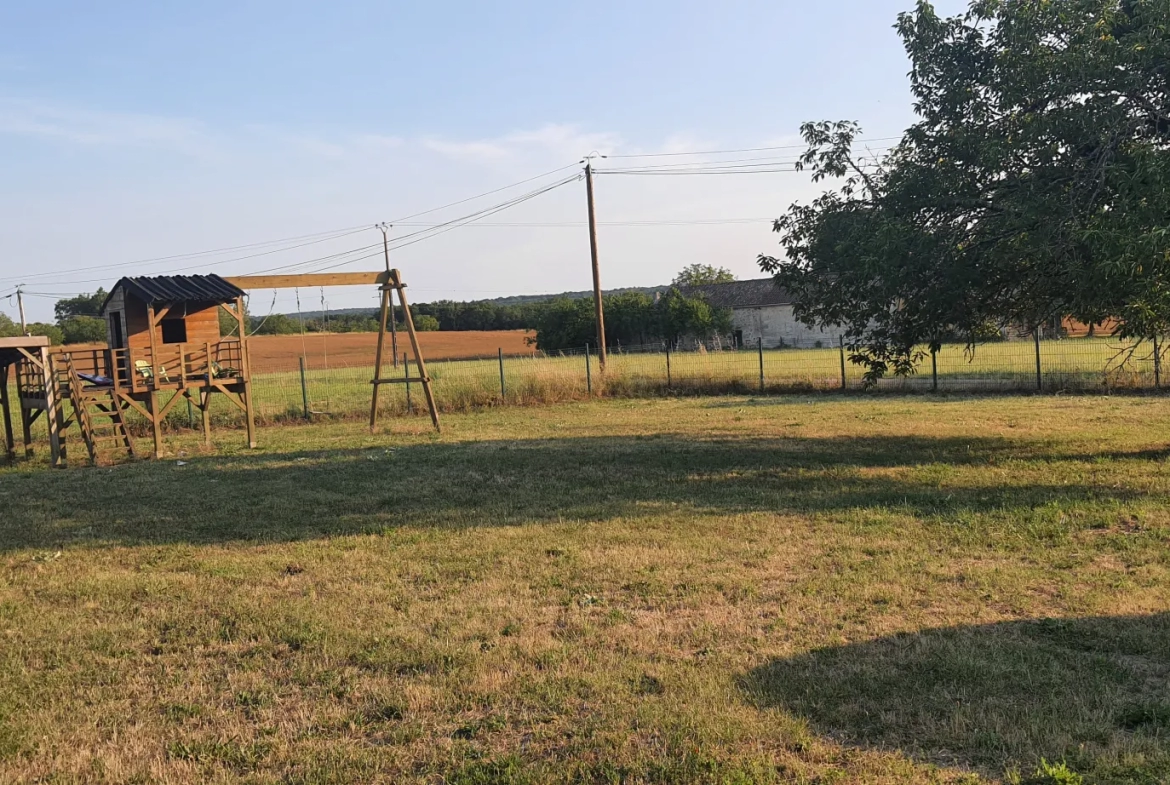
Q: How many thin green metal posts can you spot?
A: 11